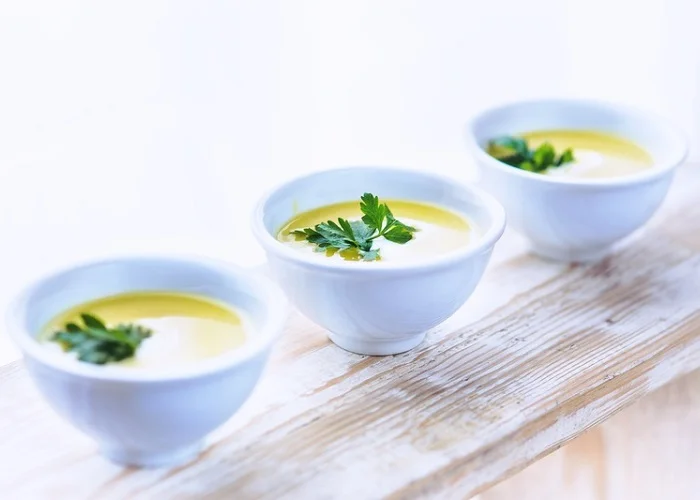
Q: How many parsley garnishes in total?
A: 3